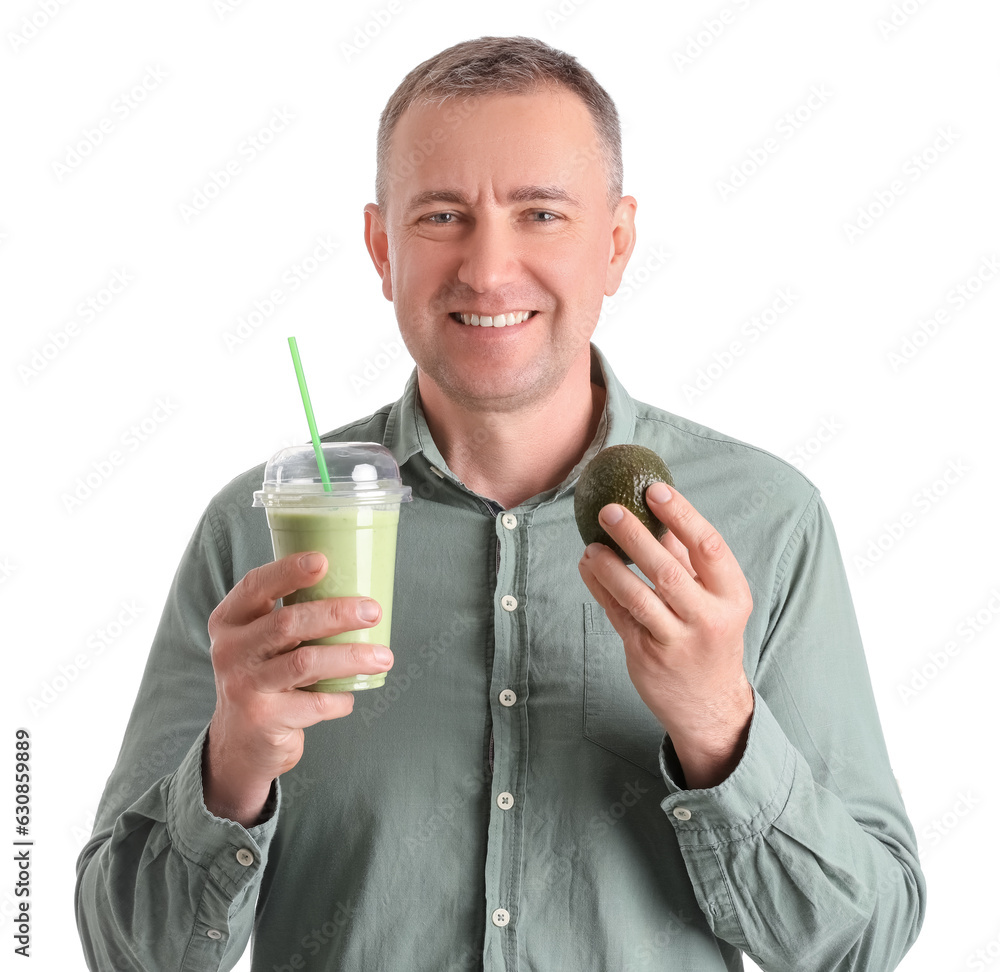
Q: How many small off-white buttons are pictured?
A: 8